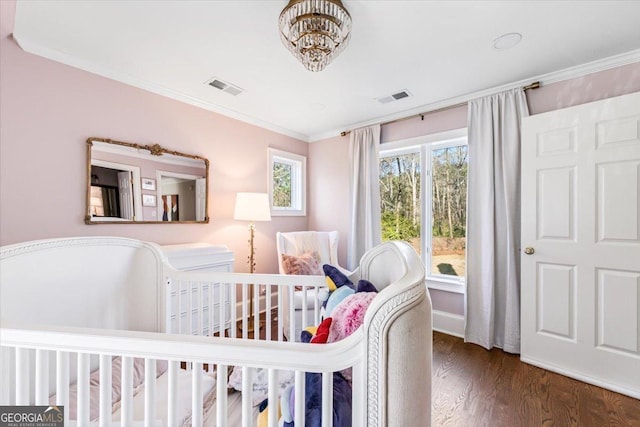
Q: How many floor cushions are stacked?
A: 0